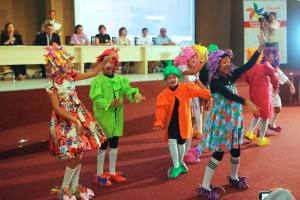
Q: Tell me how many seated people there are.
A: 7